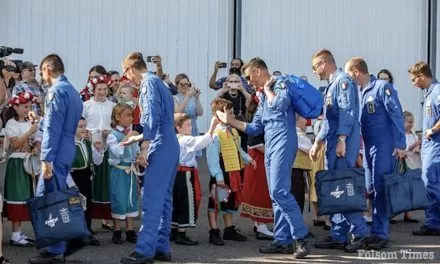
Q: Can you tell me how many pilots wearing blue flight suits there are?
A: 6